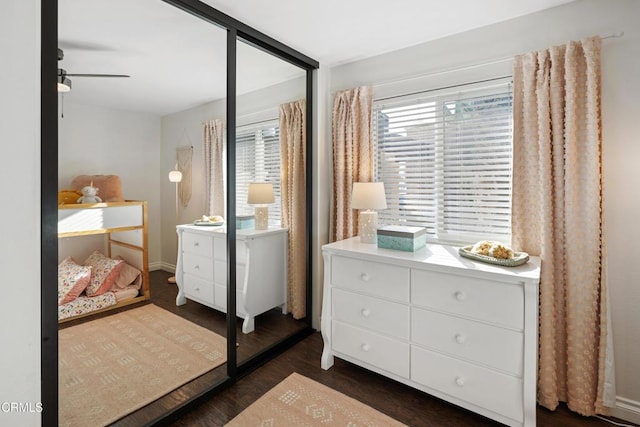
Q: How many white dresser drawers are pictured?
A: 6